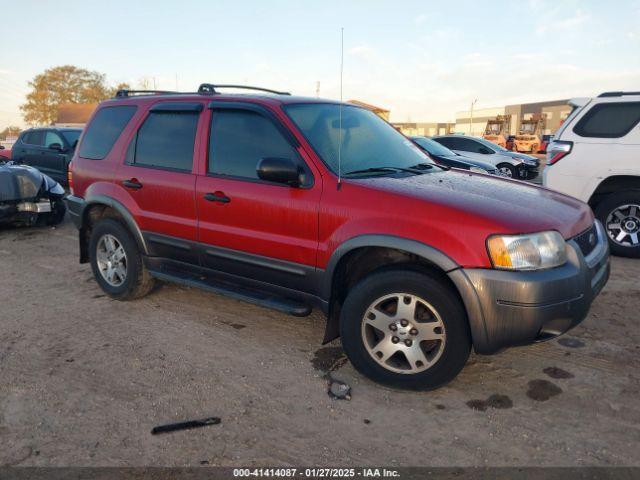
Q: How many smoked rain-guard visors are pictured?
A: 2